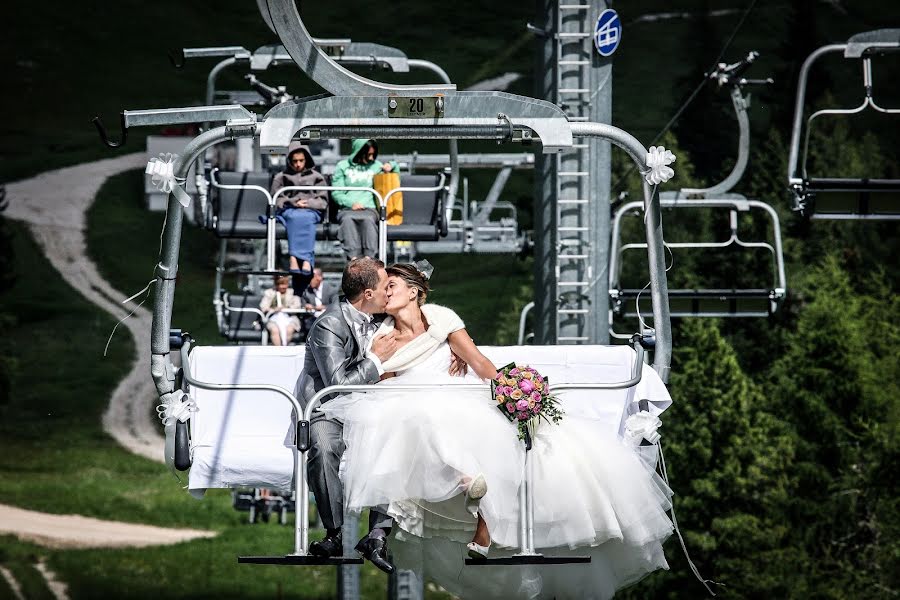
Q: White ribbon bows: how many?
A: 4